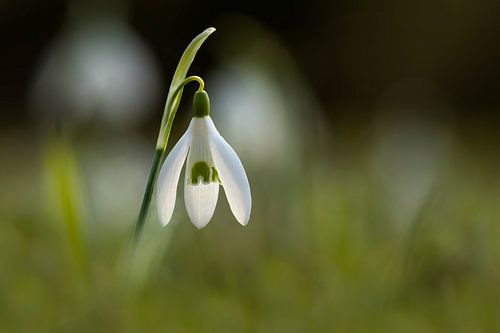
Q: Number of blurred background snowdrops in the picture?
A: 3